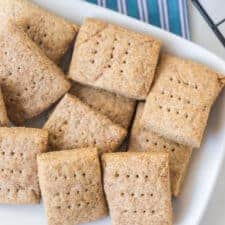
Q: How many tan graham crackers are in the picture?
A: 11